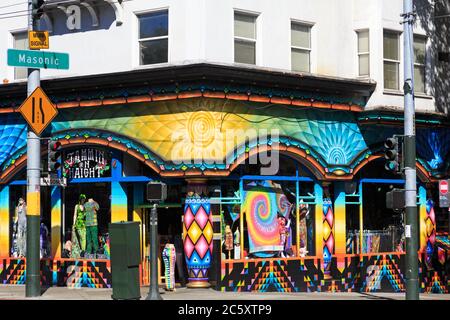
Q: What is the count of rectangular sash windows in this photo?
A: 7